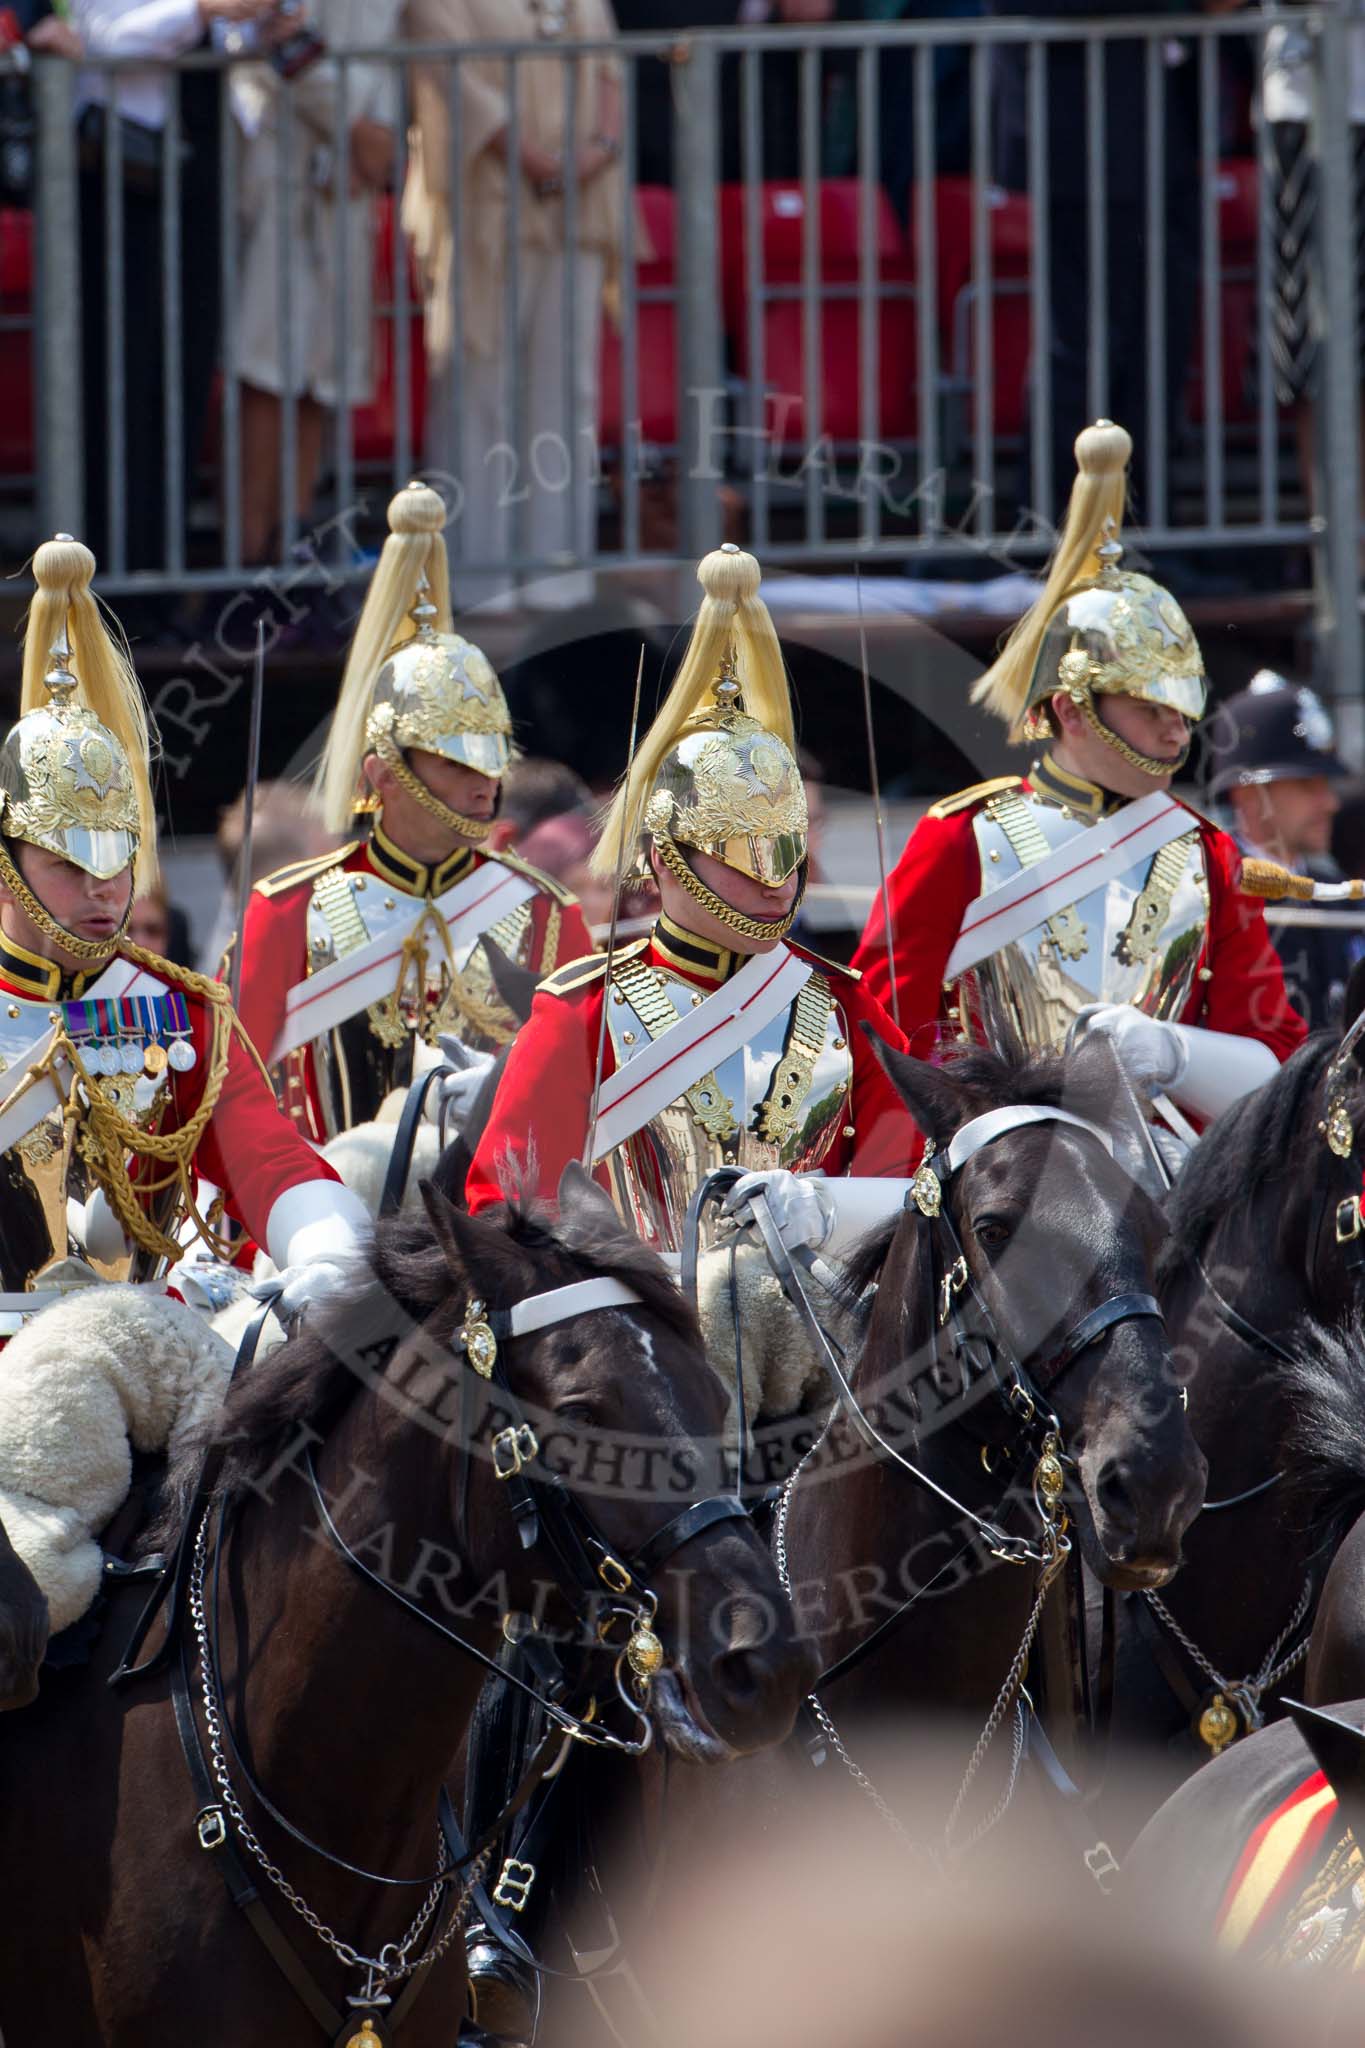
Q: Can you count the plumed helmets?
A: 4